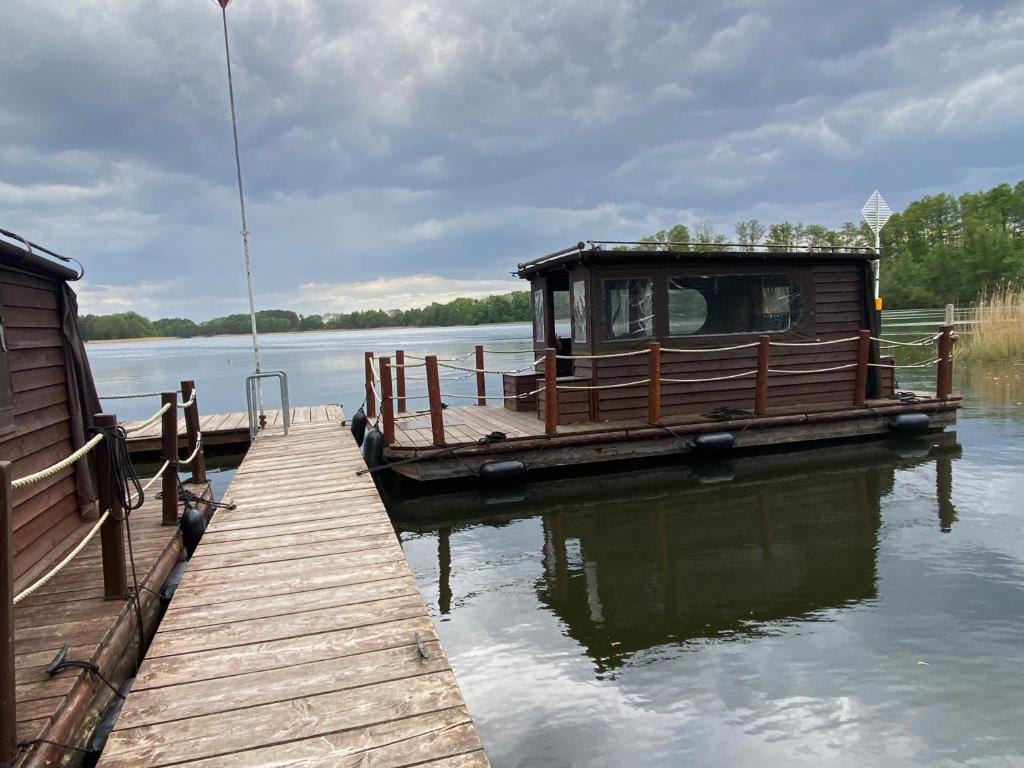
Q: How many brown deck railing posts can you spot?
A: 14